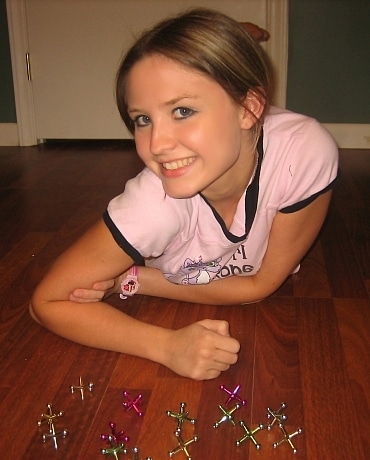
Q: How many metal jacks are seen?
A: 14